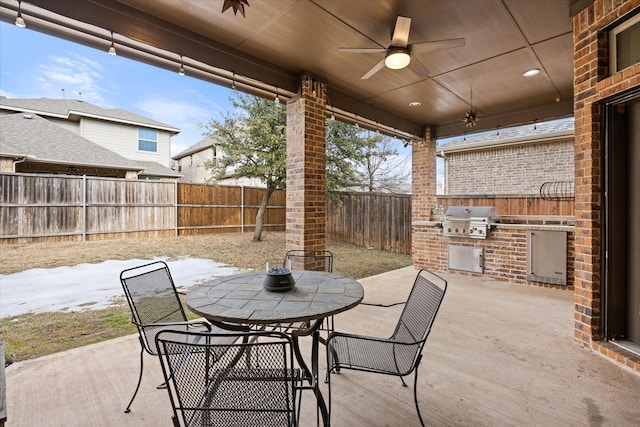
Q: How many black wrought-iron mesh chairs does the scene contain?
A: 4